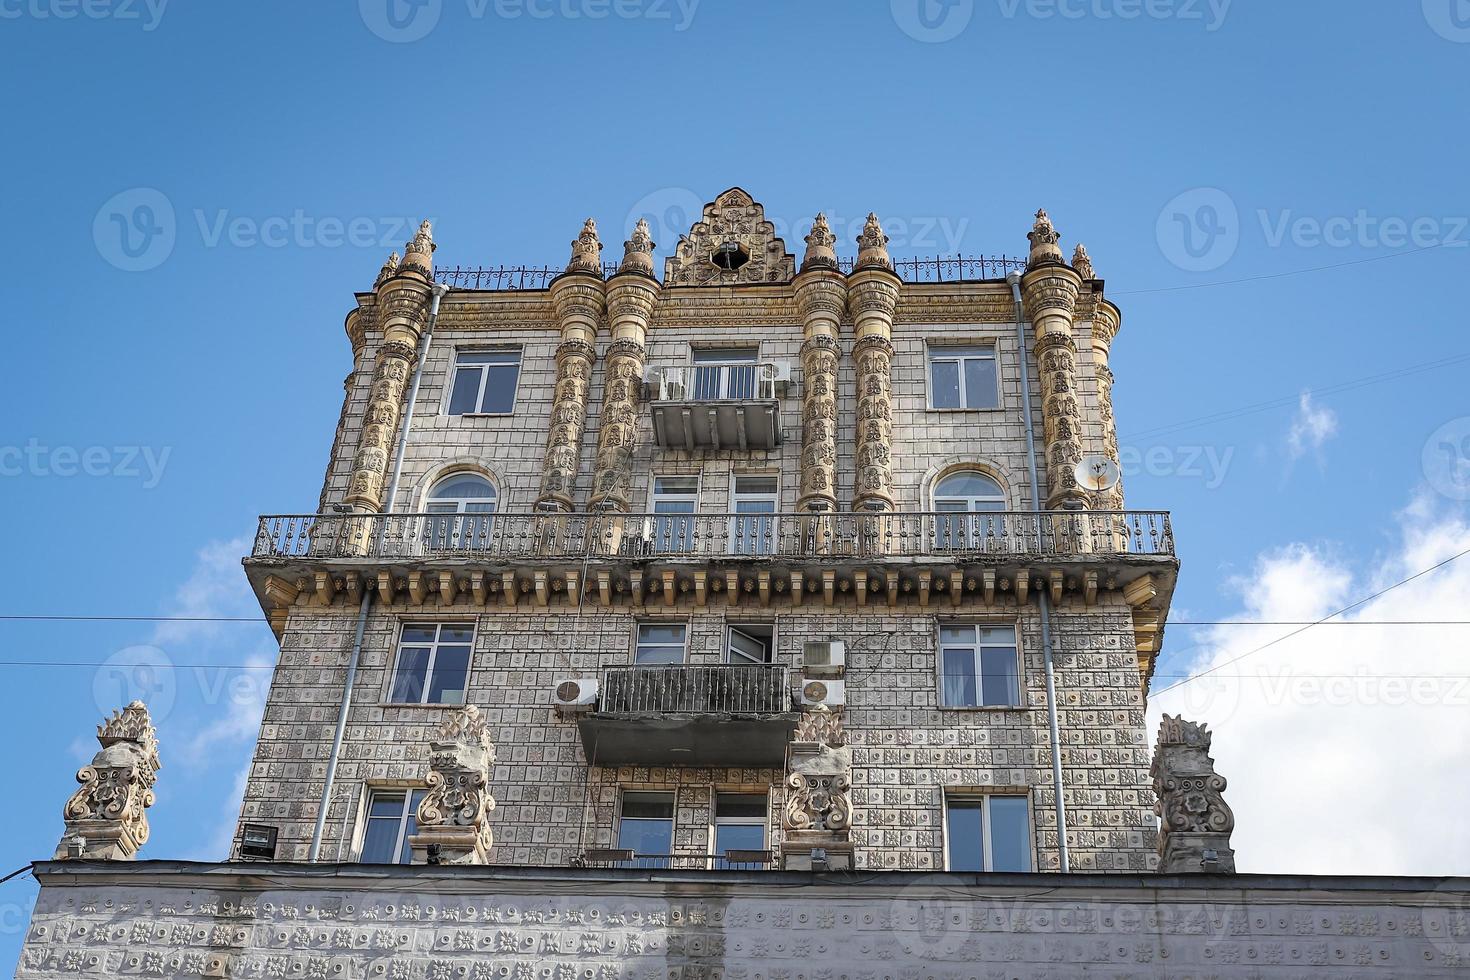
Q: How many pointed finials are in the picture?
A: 8